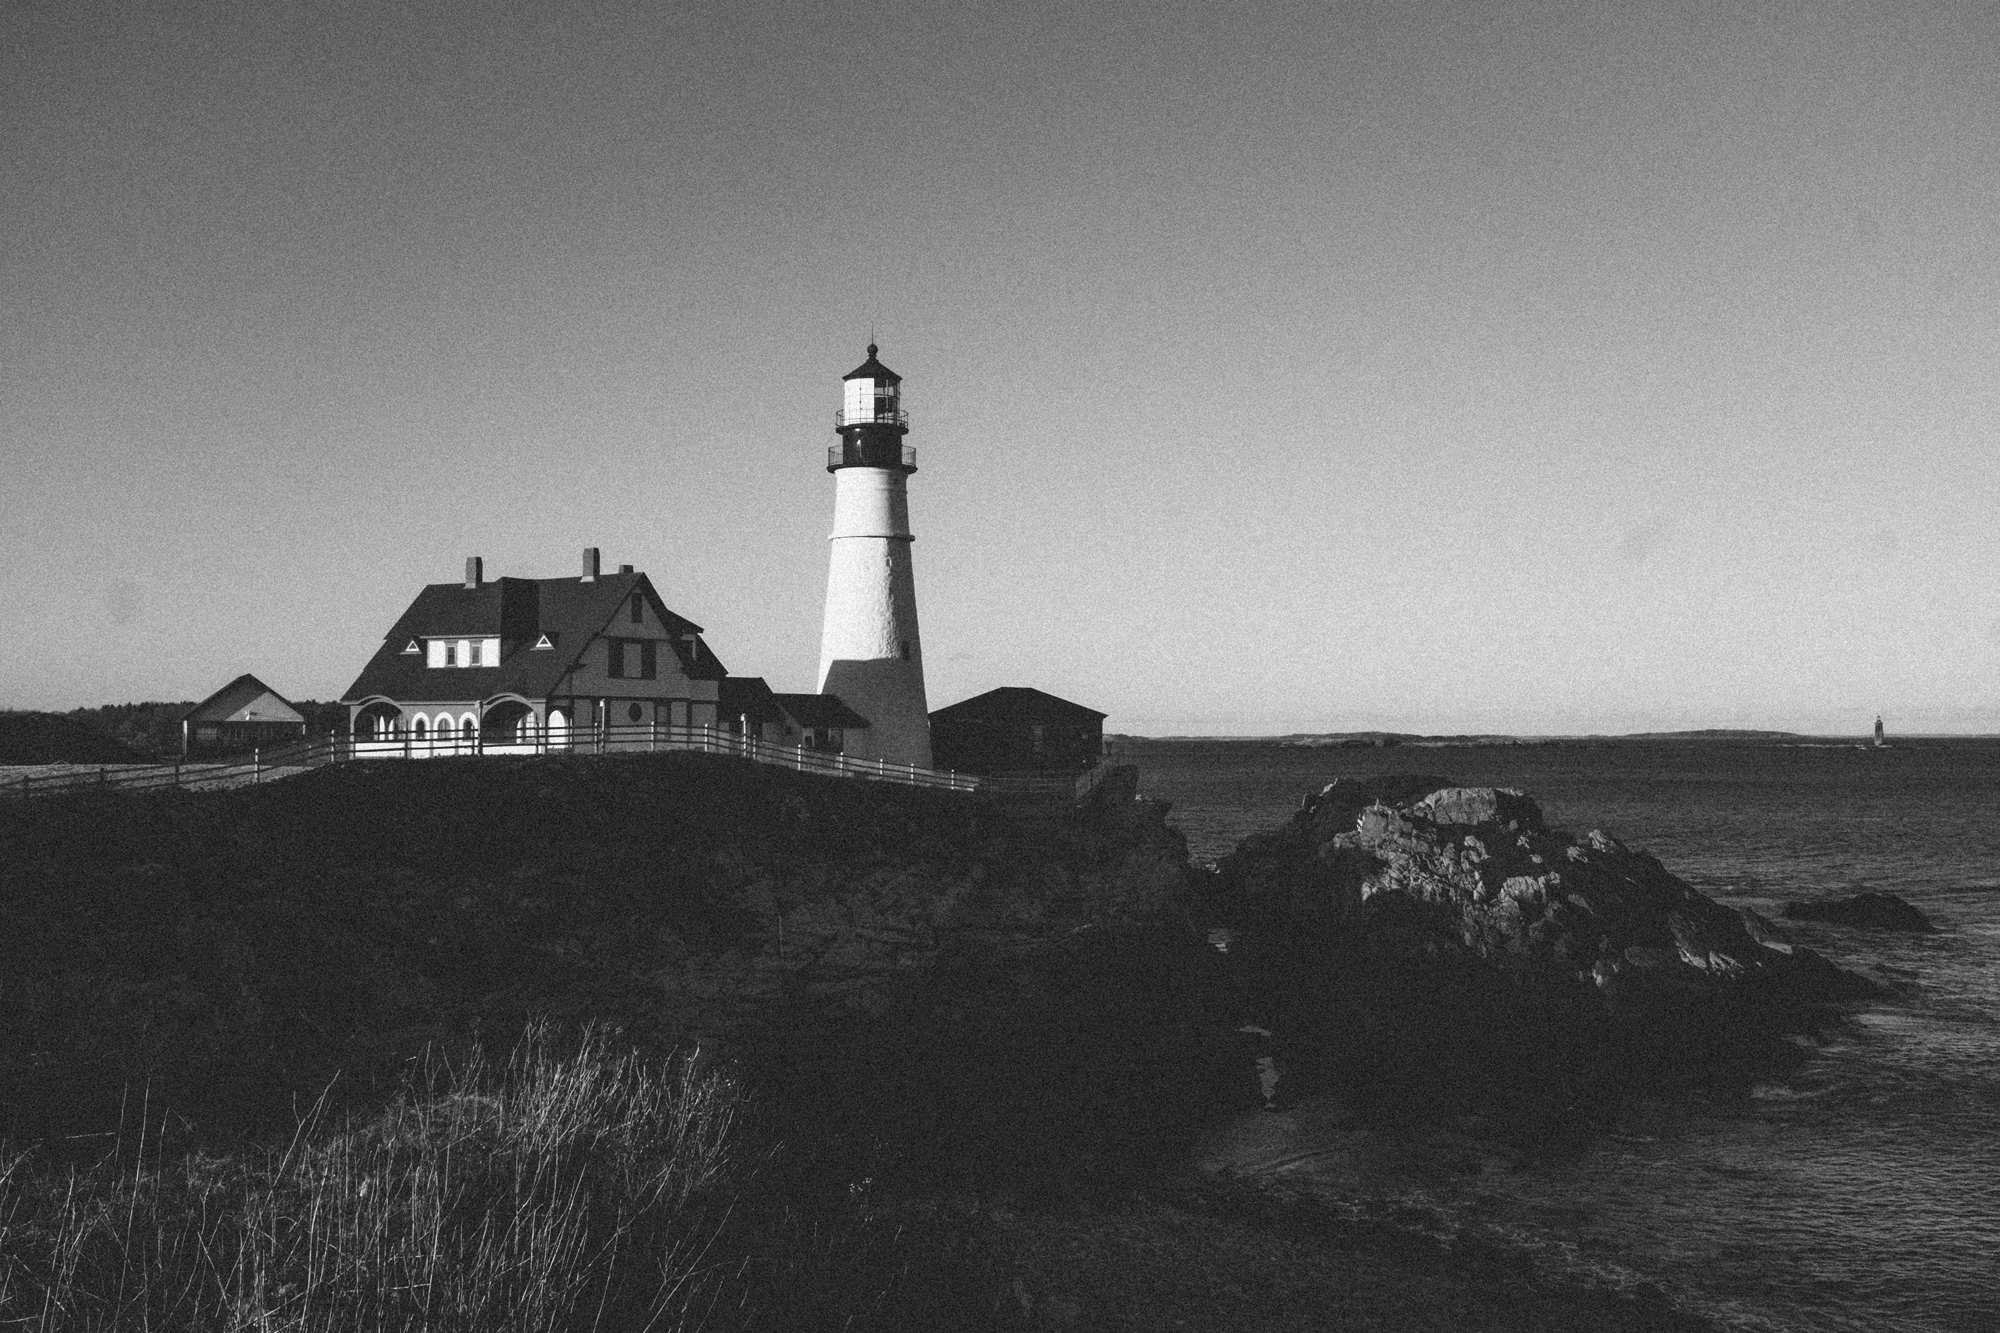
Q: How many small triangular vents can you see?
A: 2